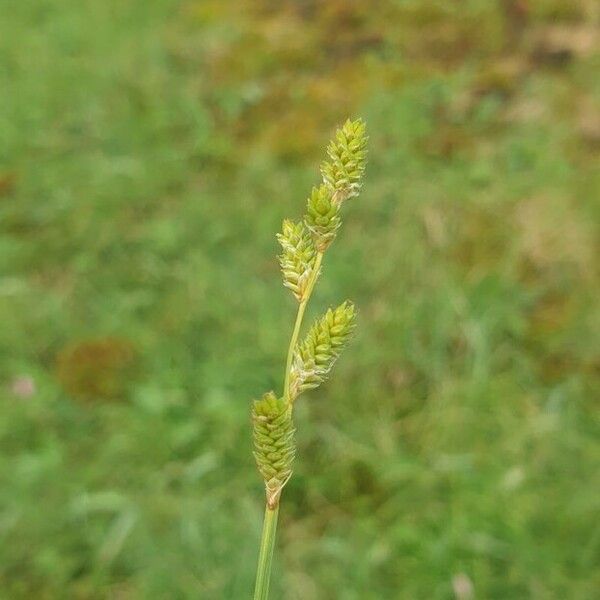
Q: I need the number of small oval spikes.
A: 5